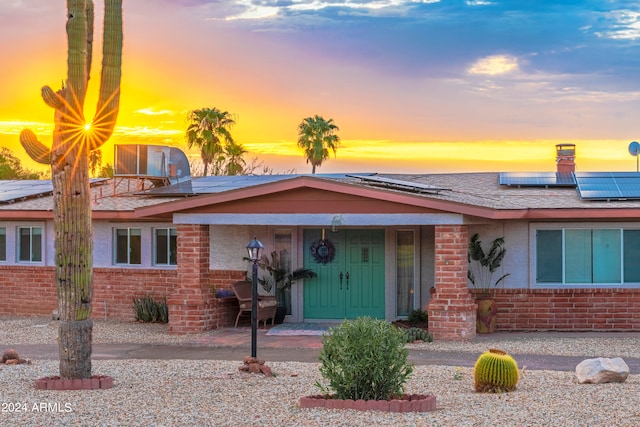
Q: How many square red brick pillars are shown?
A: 2